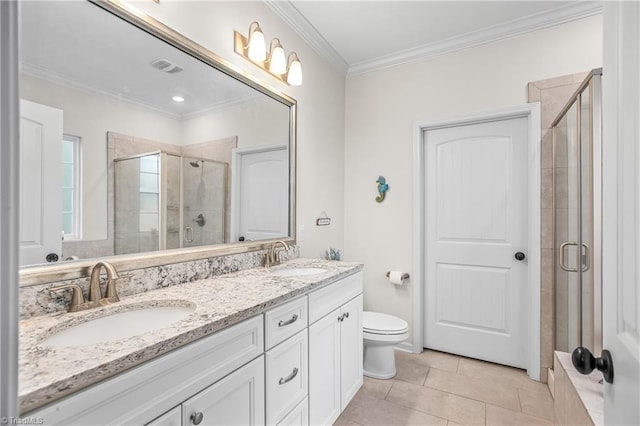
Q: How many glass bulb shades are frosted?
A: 3